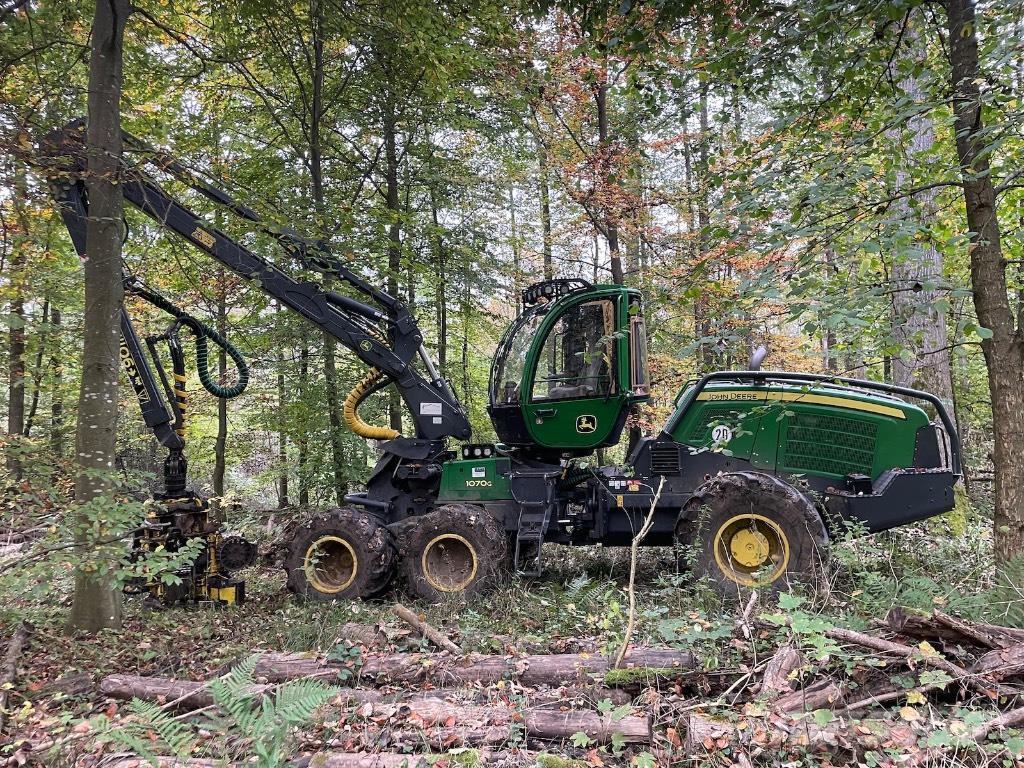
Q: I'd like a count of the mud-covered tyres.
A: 3